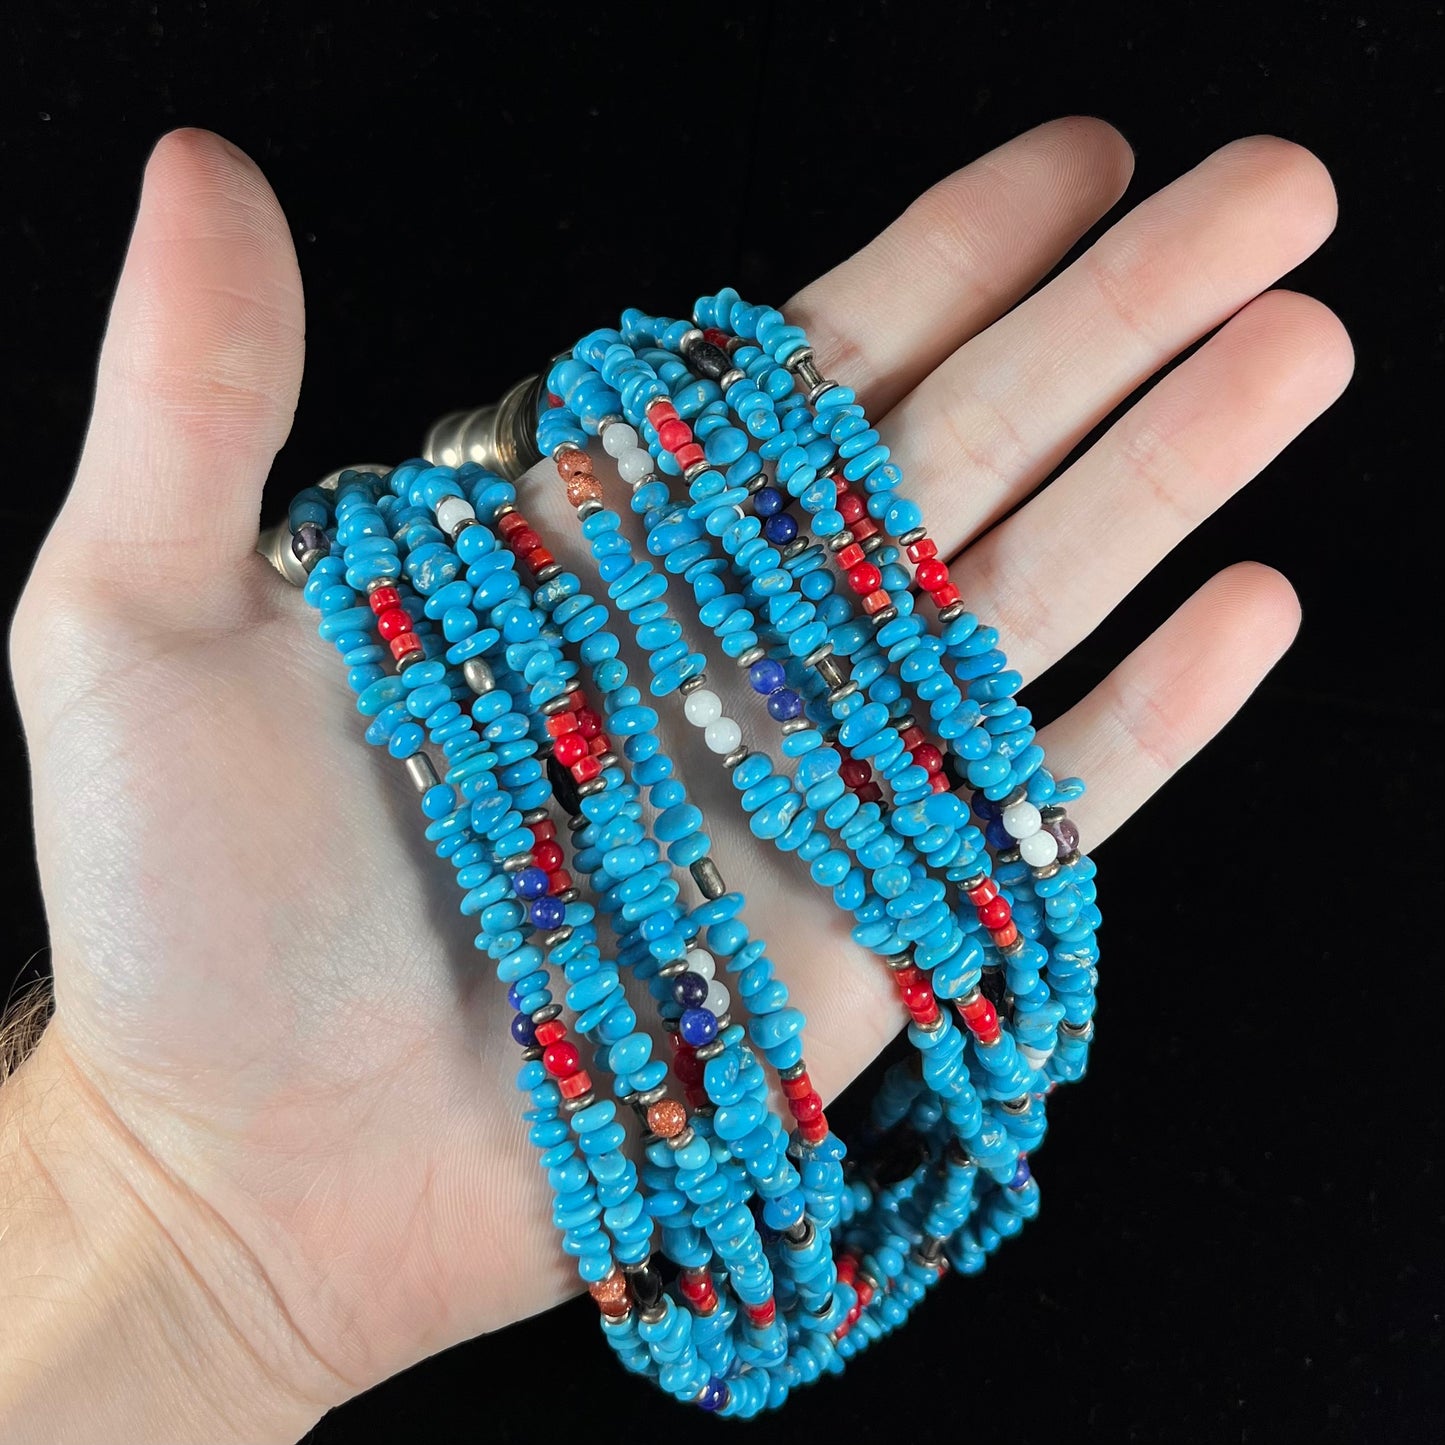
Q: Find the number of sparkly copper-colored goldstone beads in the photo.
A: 5